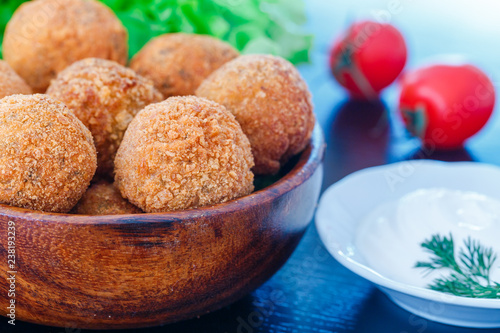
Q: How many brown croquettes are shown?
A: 8